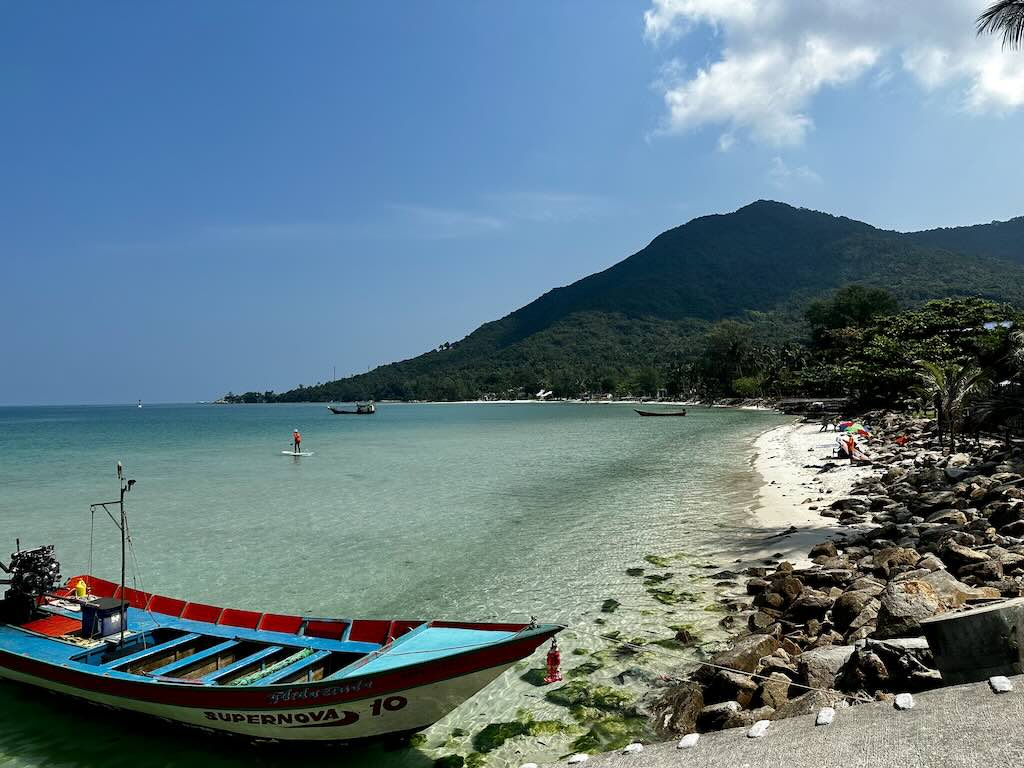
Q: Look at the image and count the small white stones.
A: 8